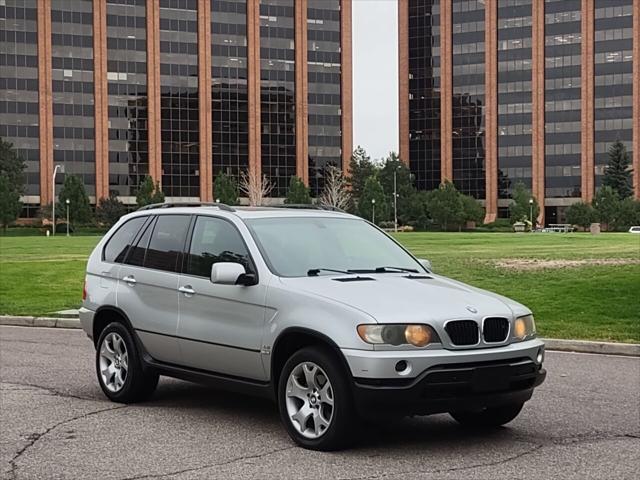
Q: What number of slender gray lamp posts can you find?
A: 5